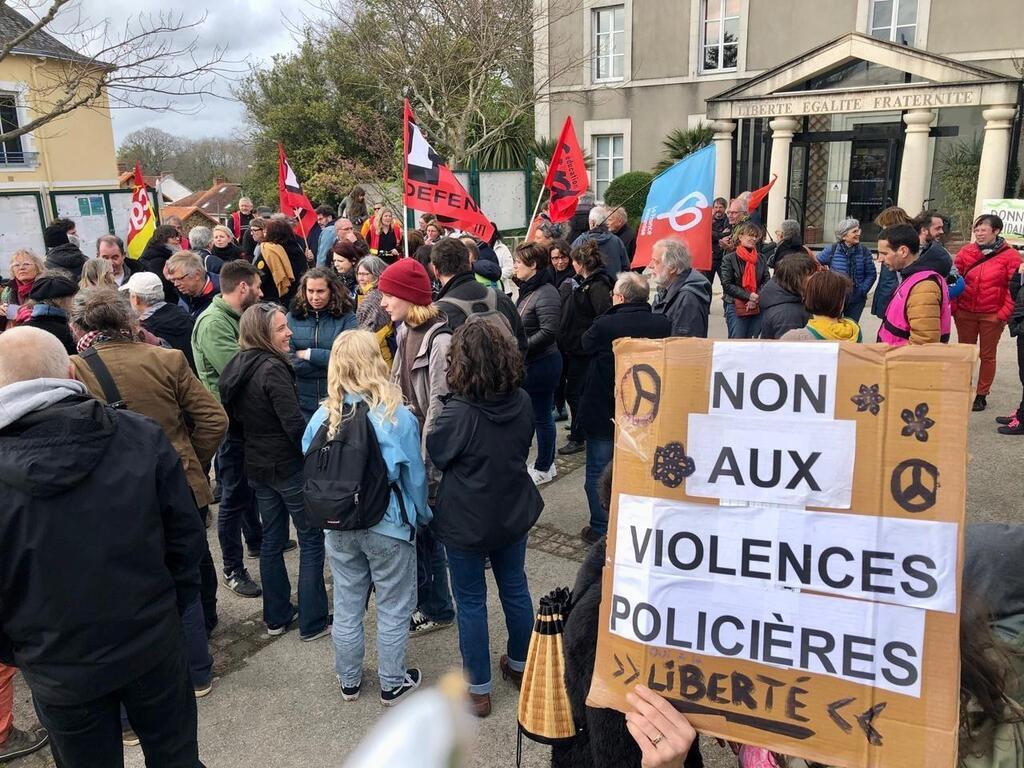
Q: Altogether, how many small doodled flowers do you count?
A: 3